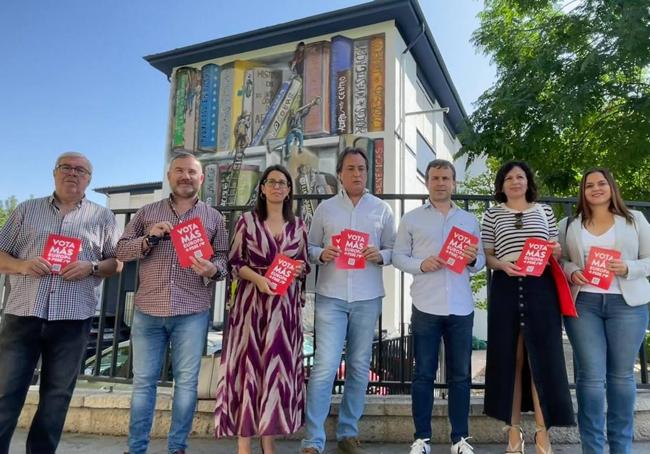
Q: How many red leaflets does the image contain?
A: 8